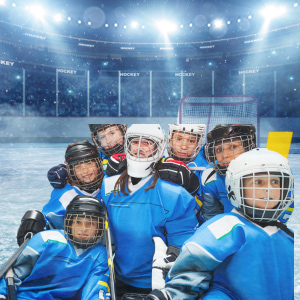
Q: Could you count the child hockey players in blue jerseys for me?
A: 7